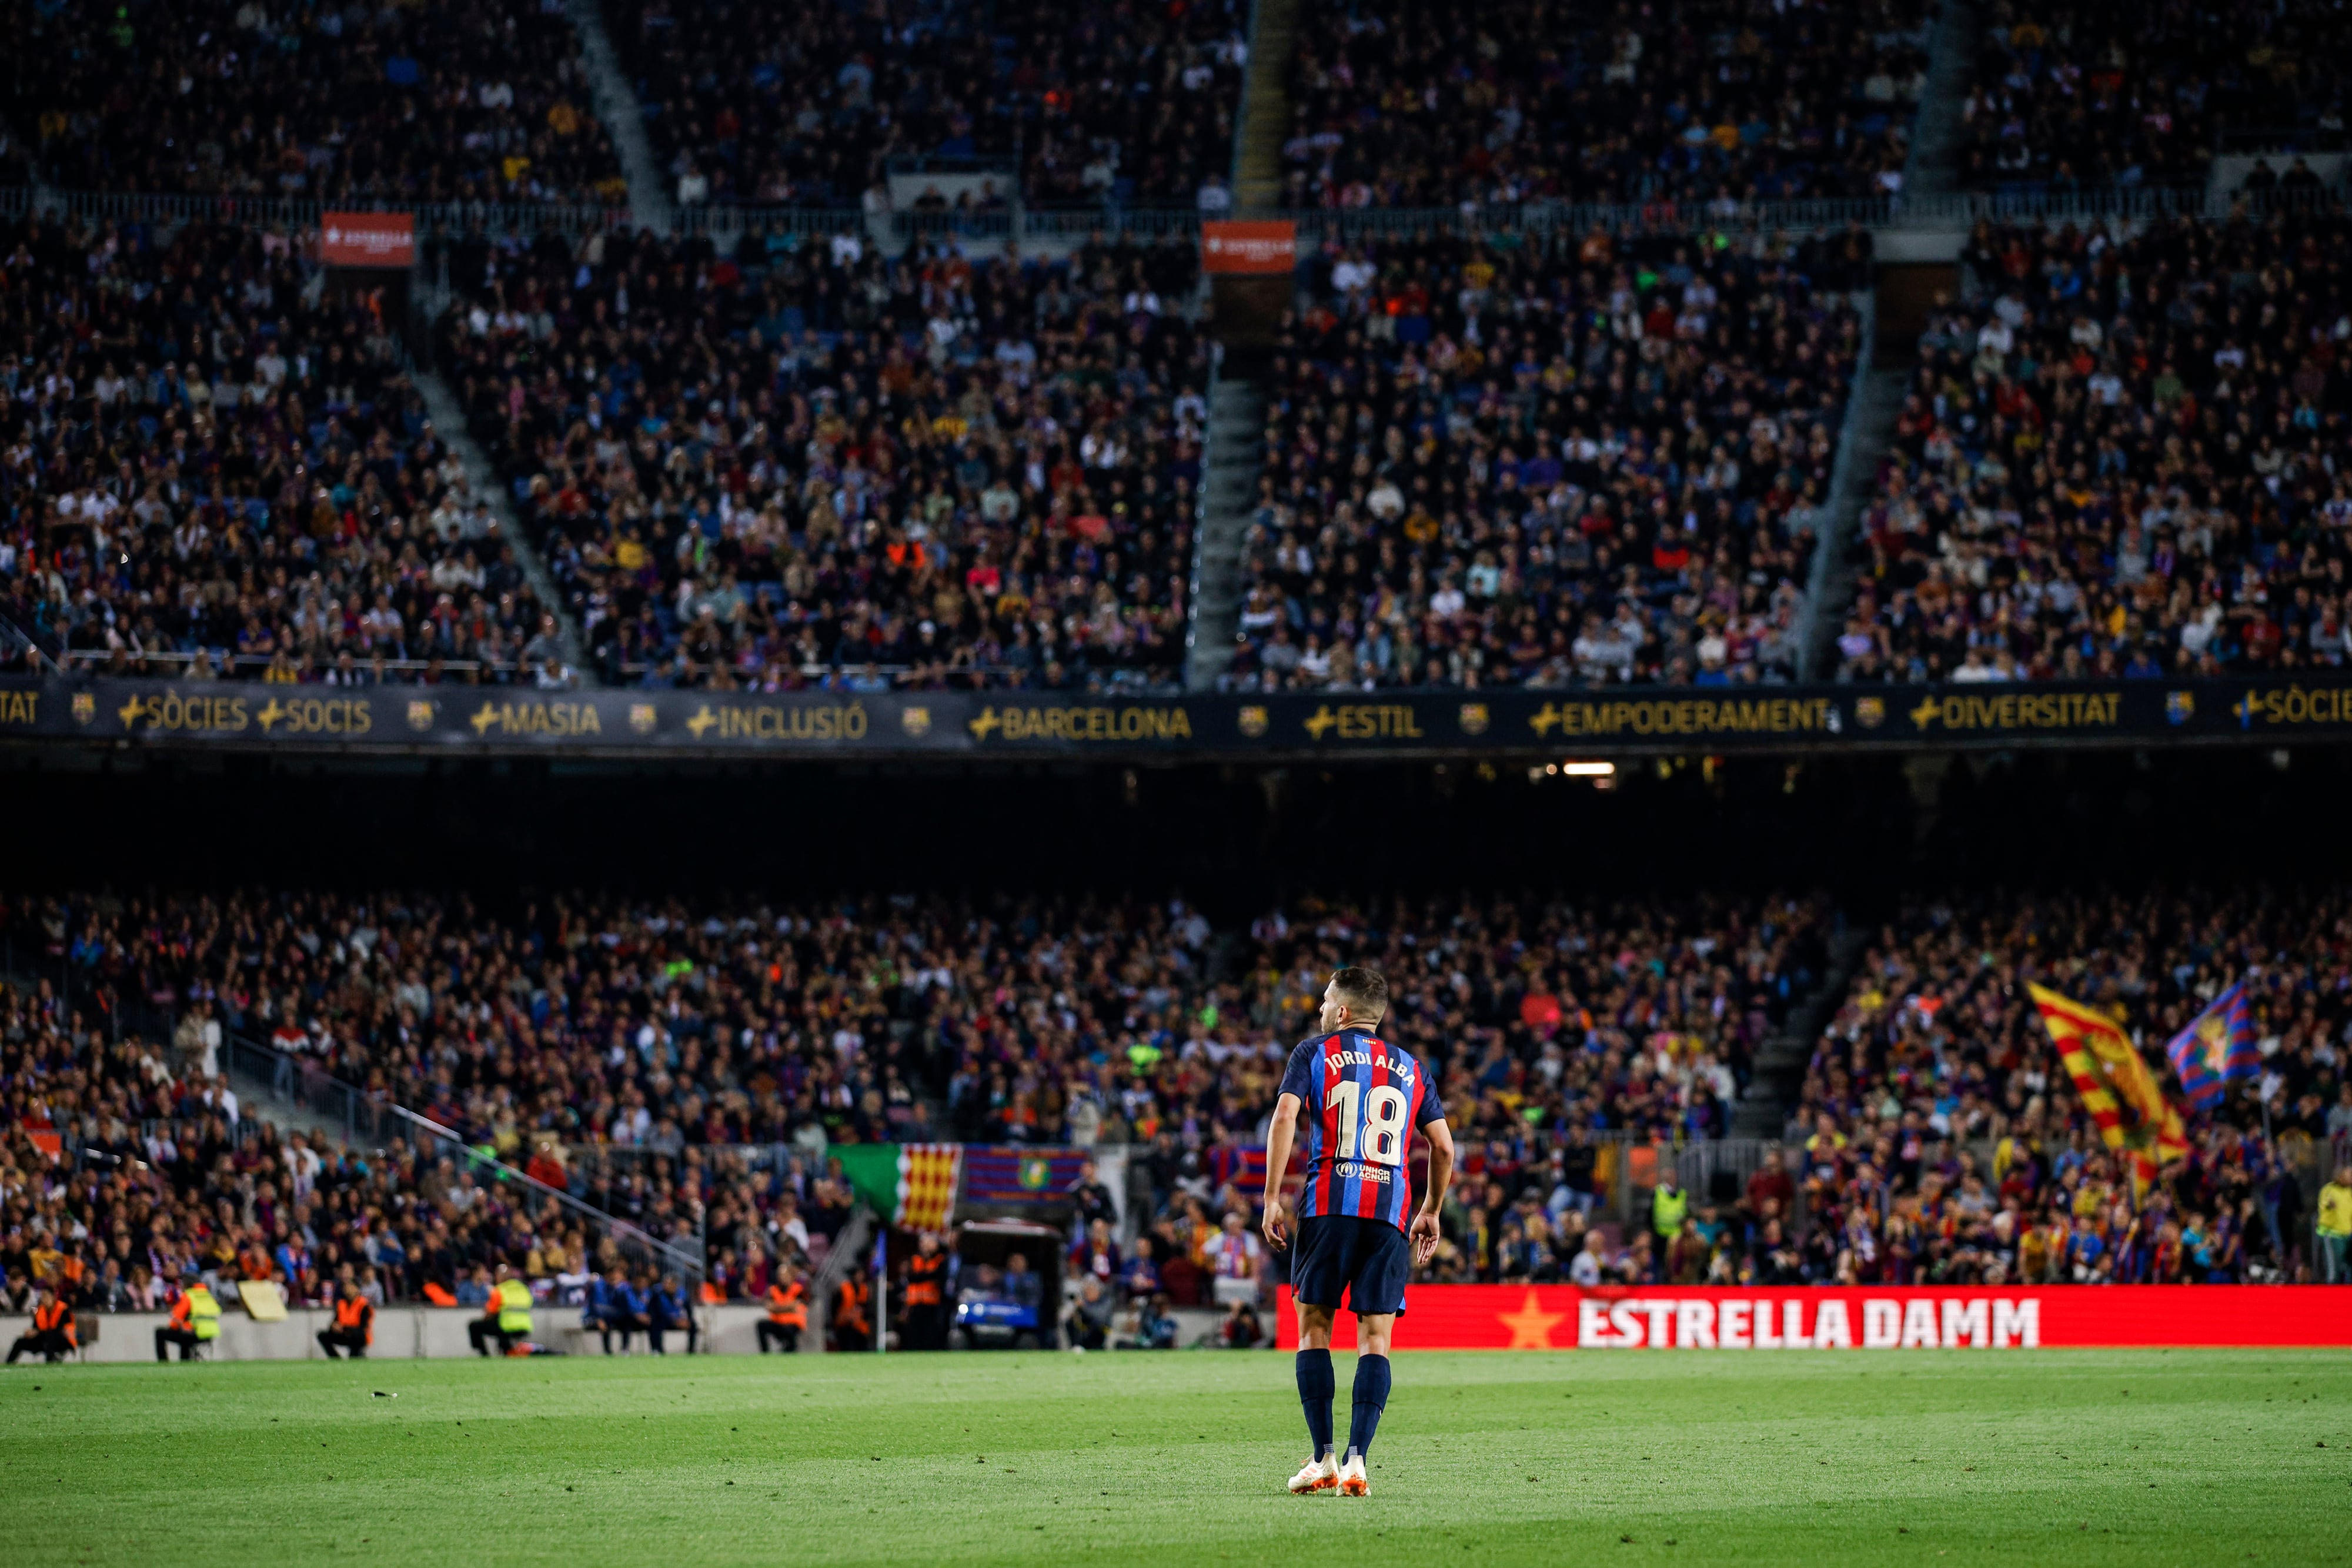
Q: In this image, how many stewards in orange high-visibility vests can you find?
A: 5